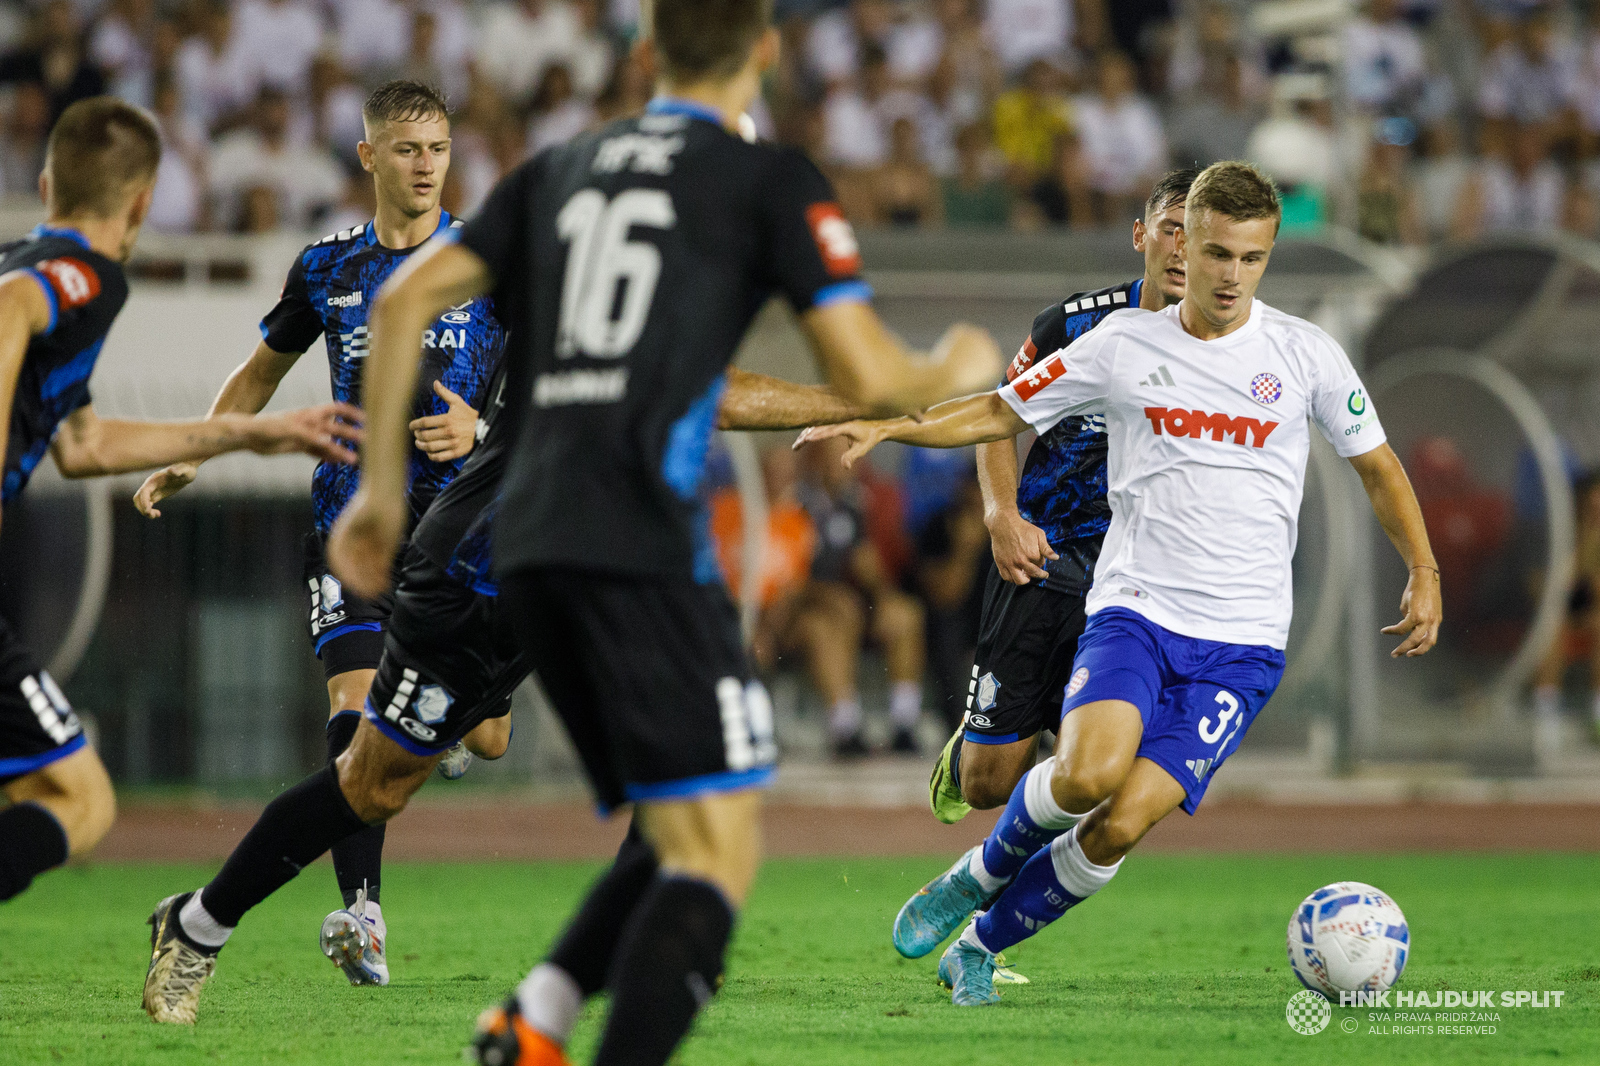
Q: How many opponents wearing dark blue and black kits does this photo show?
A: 5